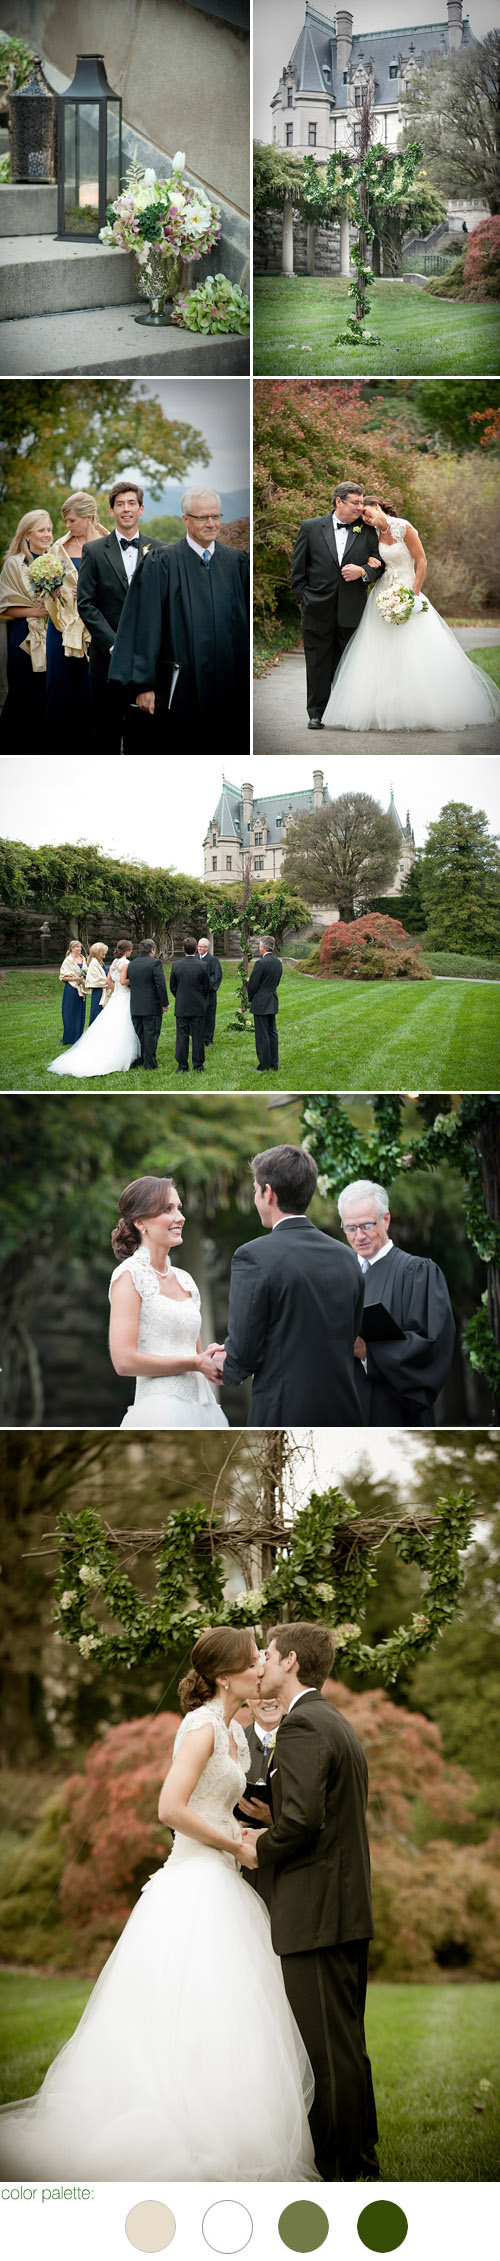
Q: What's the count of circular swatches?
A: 4